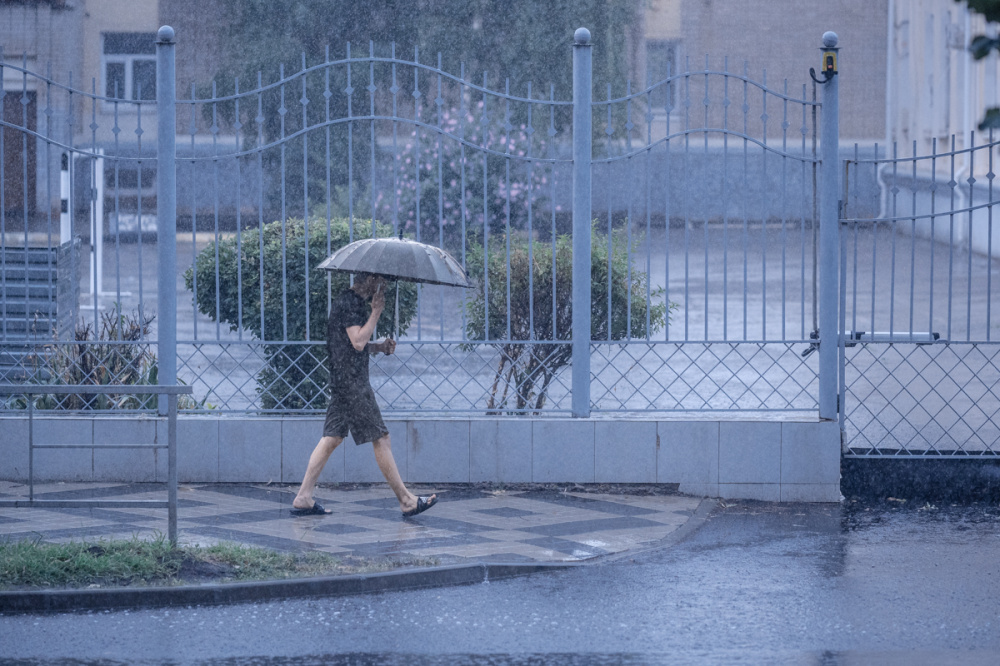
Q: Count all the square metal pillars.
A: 3